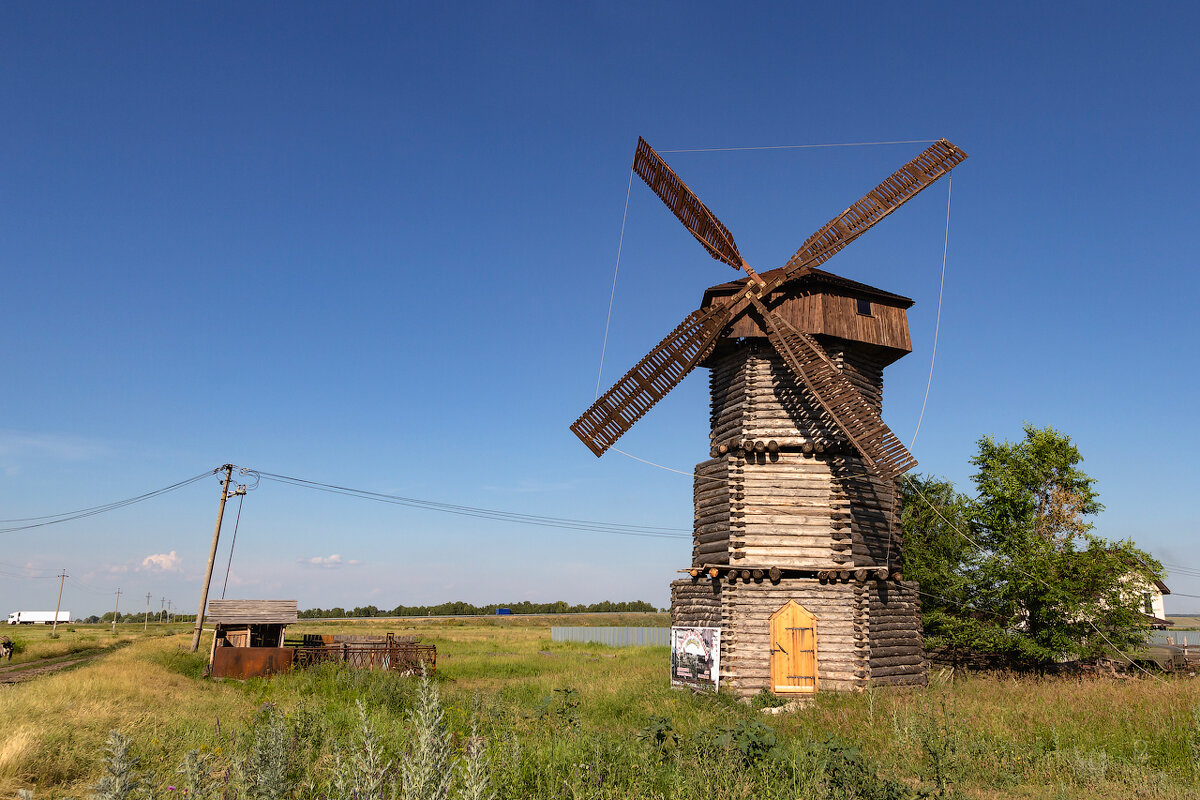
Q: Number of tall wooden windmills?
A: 1